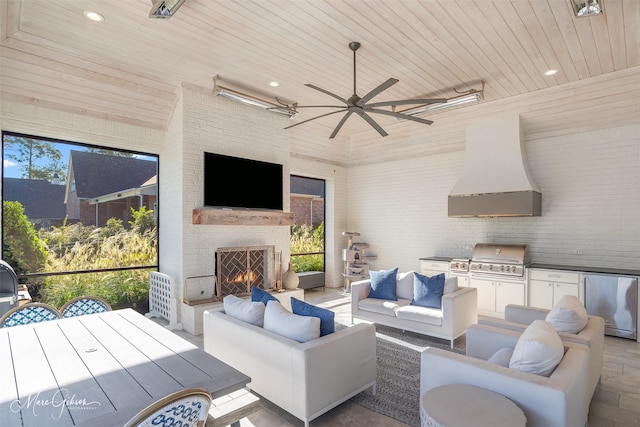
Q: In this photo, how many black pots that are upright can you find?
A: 0